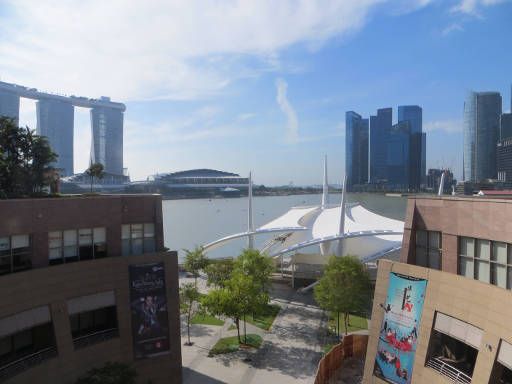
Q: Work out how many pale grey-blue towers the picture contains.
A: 3